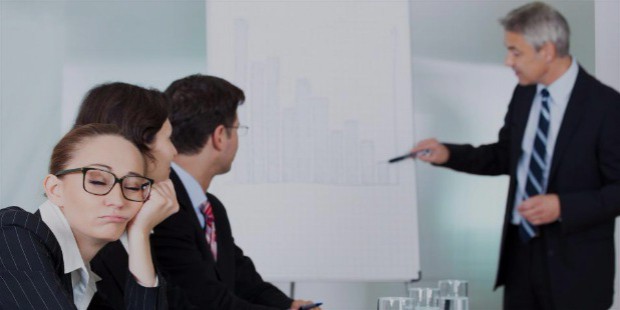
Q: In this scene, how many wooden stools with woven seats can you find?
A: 0